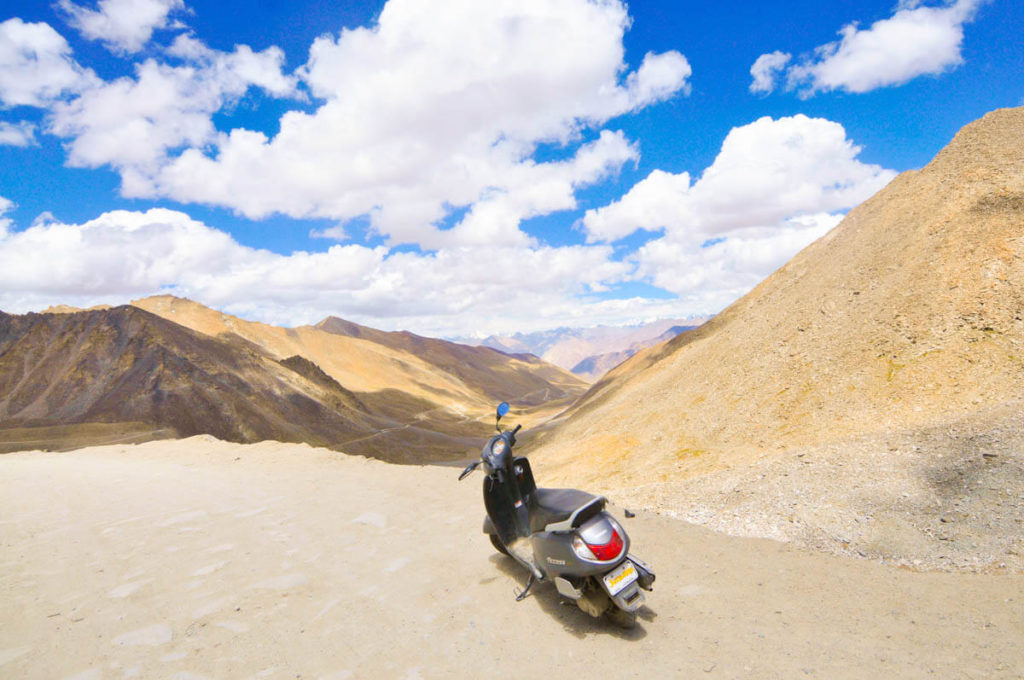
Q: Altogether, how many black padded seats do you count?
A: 1